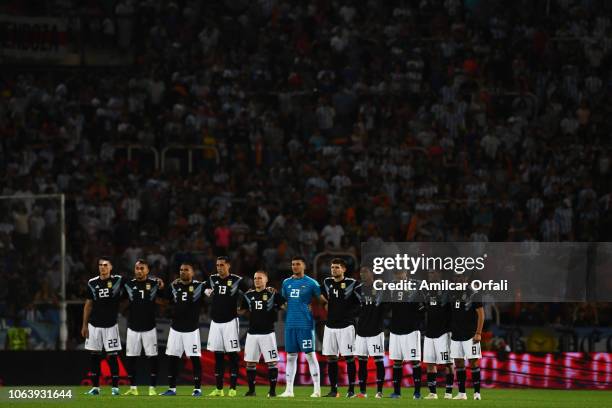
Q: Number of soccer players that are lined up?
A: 11